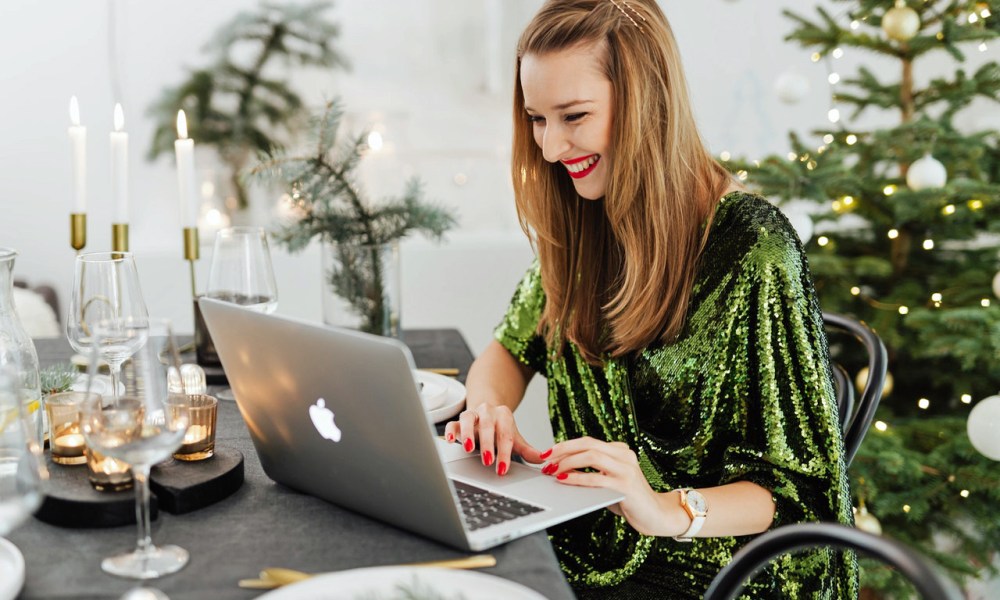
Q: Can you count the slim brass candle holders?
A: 3